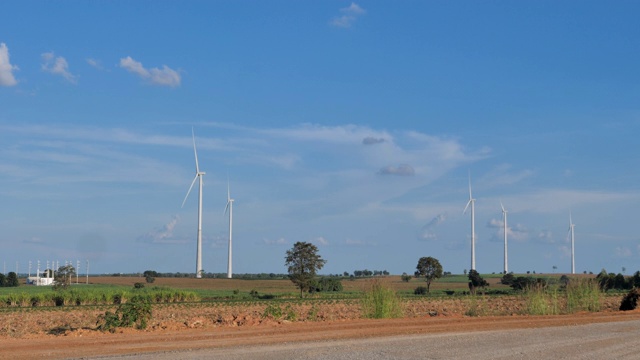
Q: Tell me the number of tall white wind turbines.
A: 5